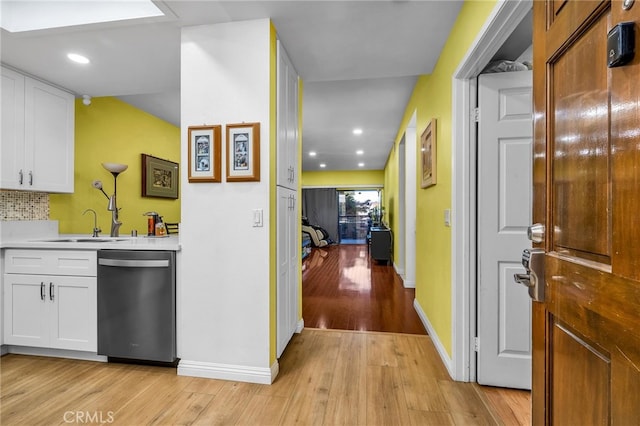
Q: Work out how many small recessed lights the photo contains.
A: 6